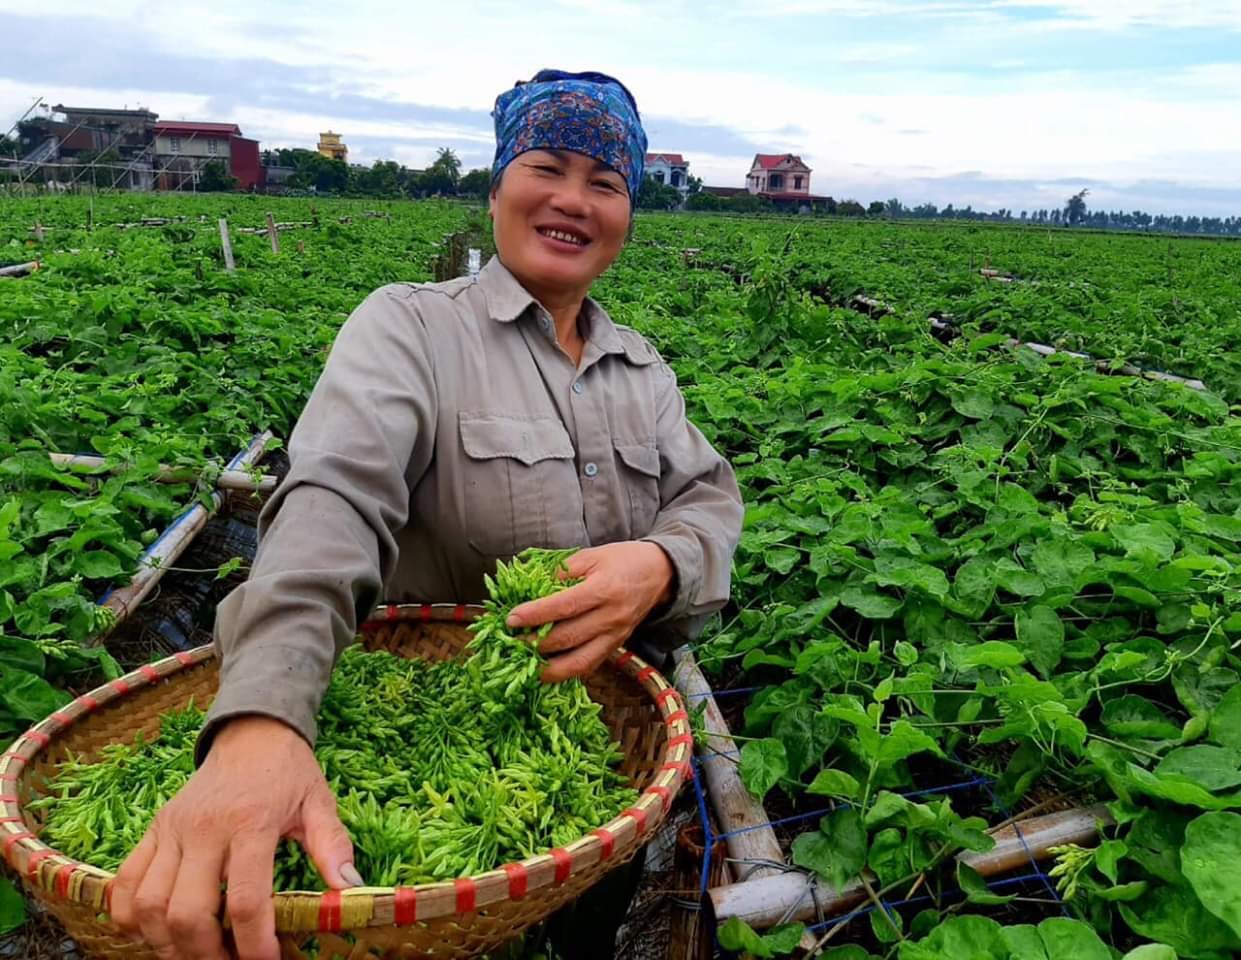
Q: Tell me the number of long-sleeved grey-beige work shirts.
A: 1